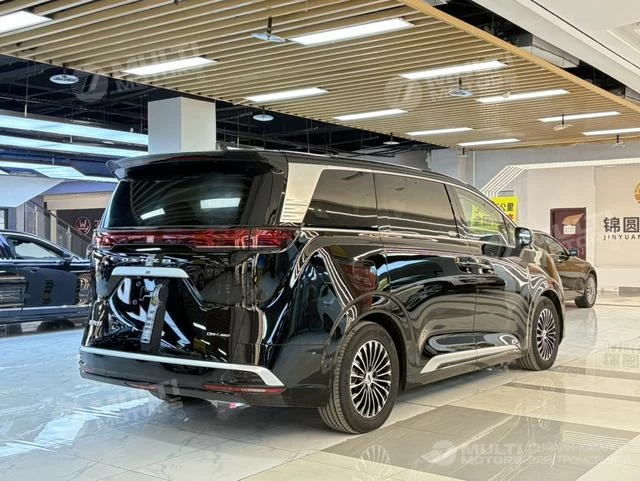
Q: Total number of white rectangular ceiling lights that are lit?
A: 11